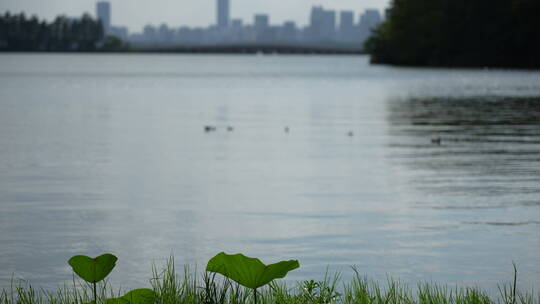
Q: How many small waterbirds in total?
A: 5